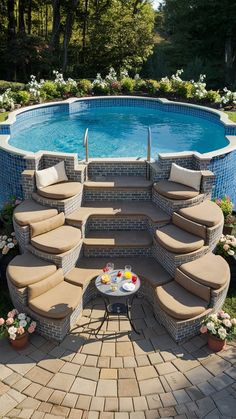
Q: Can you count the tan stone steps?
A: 4